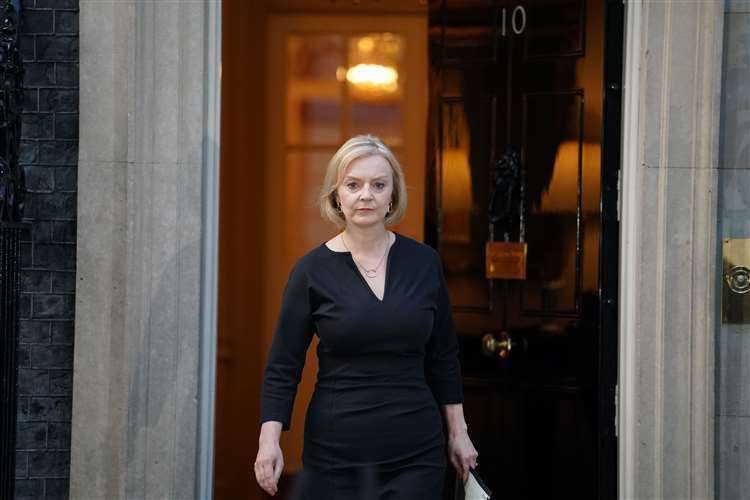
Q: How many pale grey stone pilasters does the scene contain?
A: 2